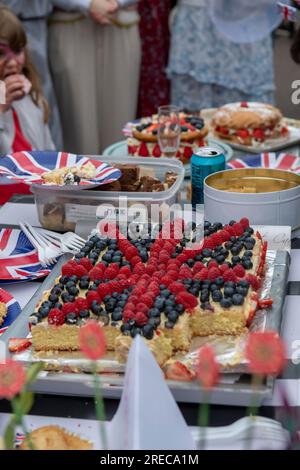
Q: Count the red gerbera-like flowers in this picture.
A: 4